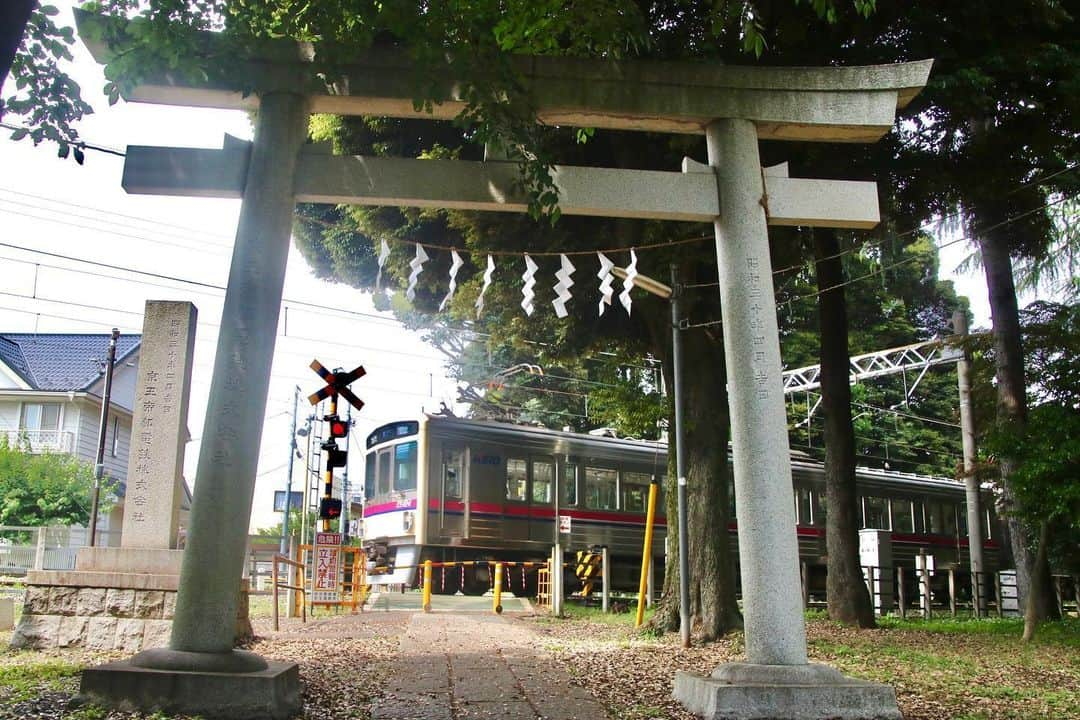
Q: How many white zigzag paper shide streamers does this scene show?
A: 8